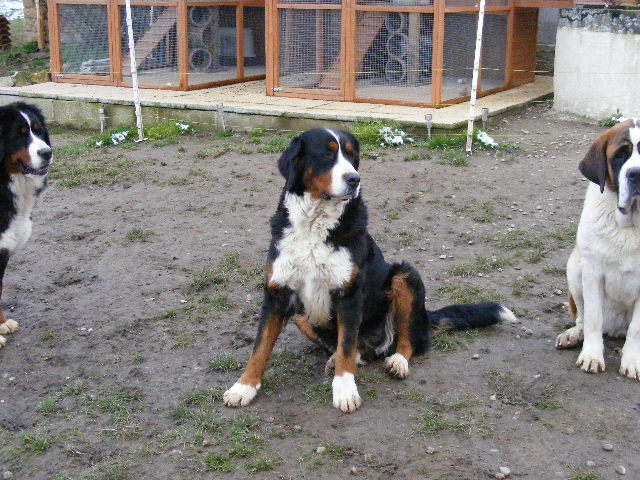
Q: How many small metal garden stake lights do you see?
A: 4